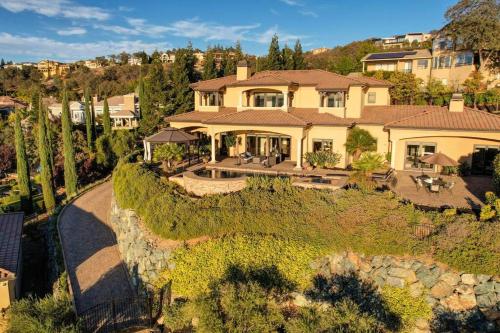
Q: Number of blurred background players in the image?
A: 0